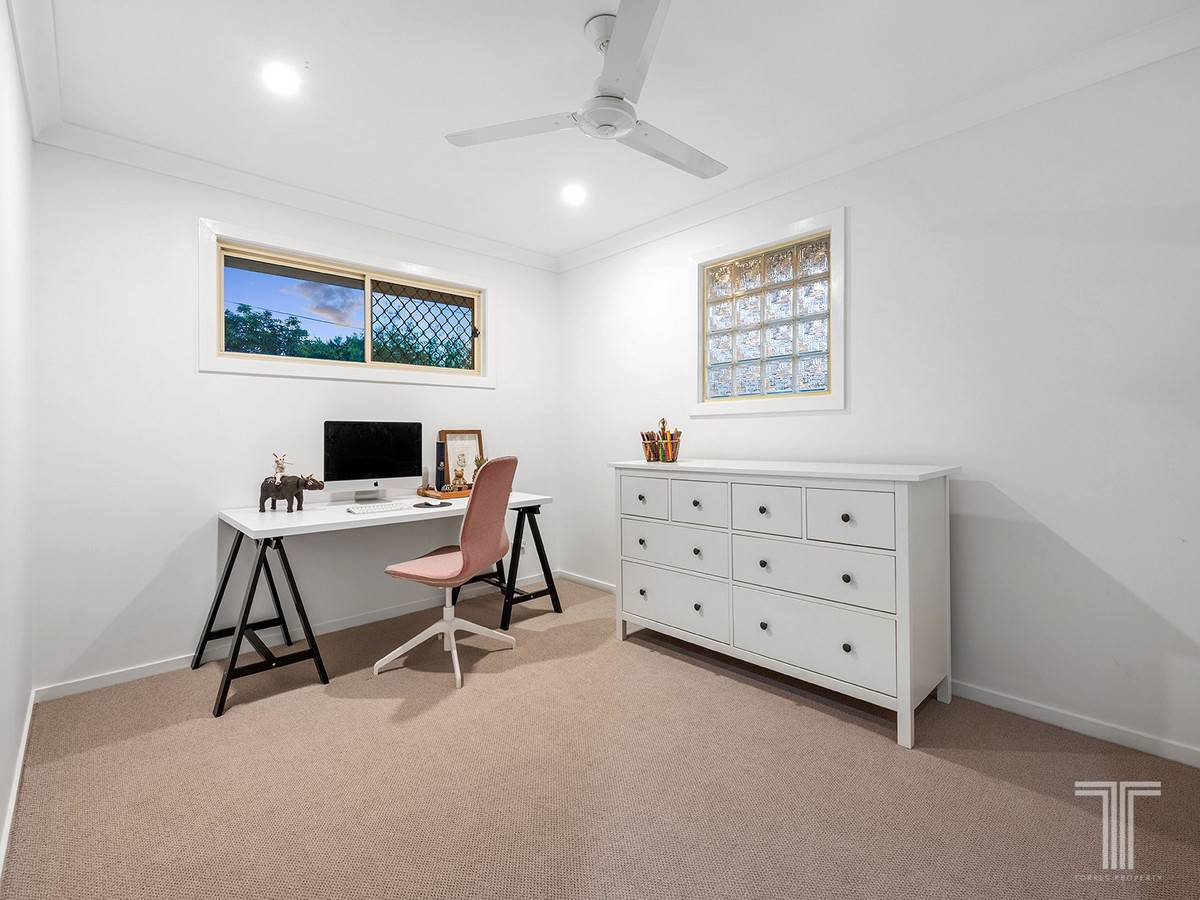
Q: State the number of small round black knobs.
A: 12